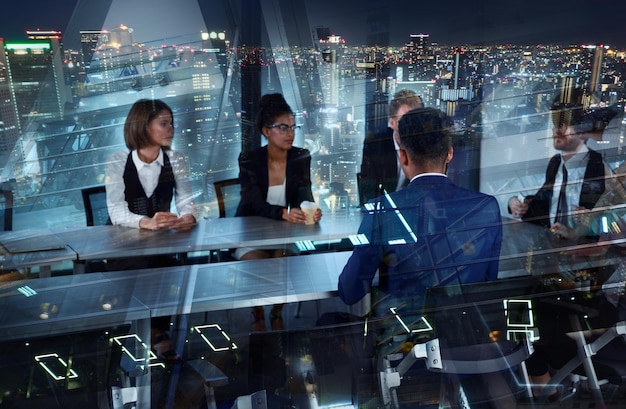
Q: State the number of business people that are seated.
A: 5